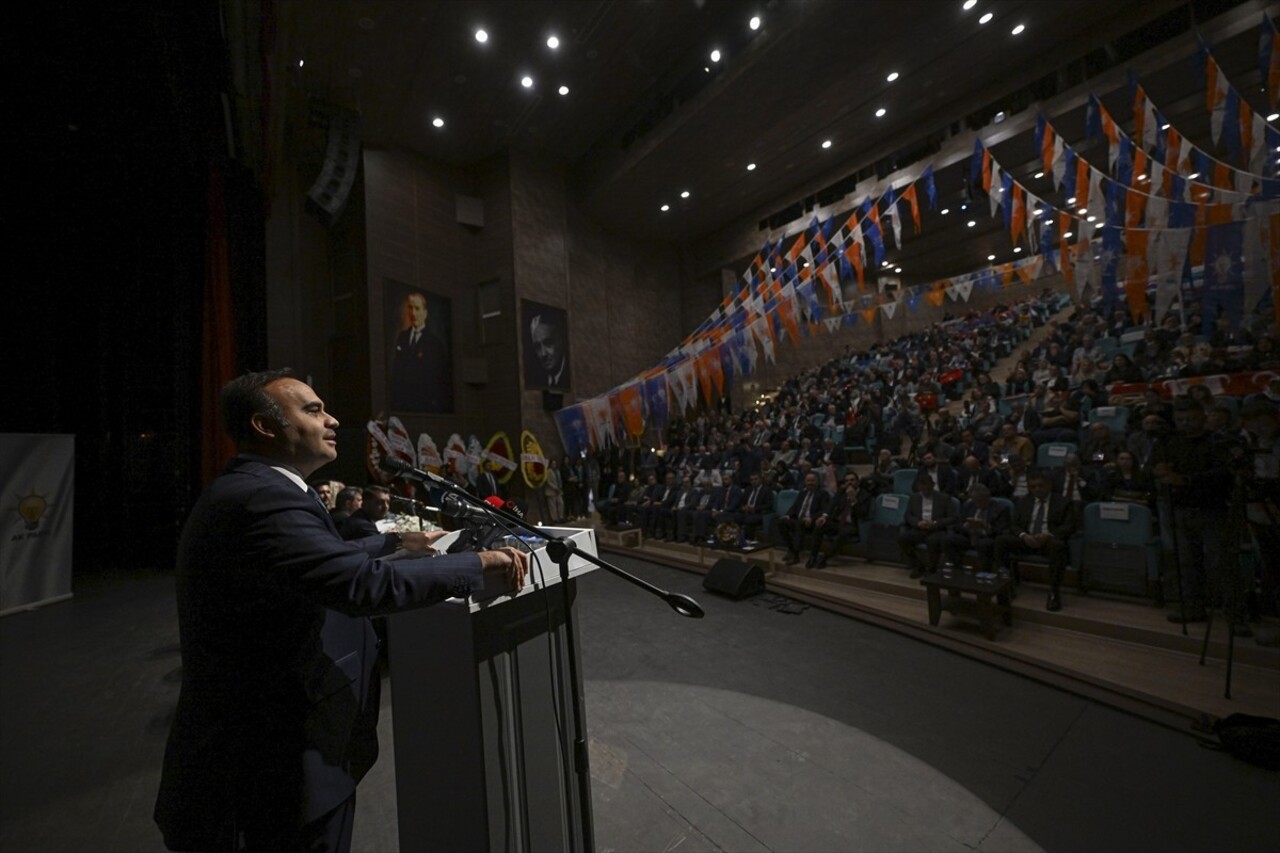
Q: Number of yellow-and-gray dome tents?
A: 0